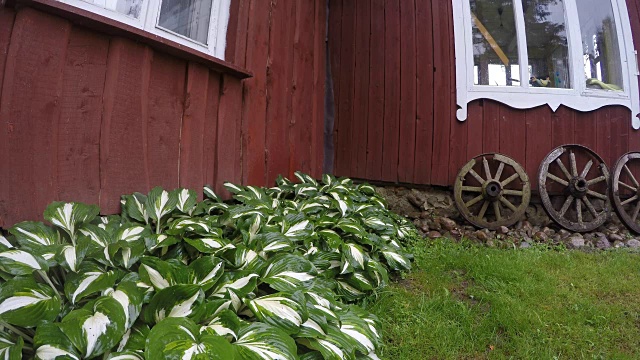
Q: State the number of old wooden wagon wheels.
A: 3